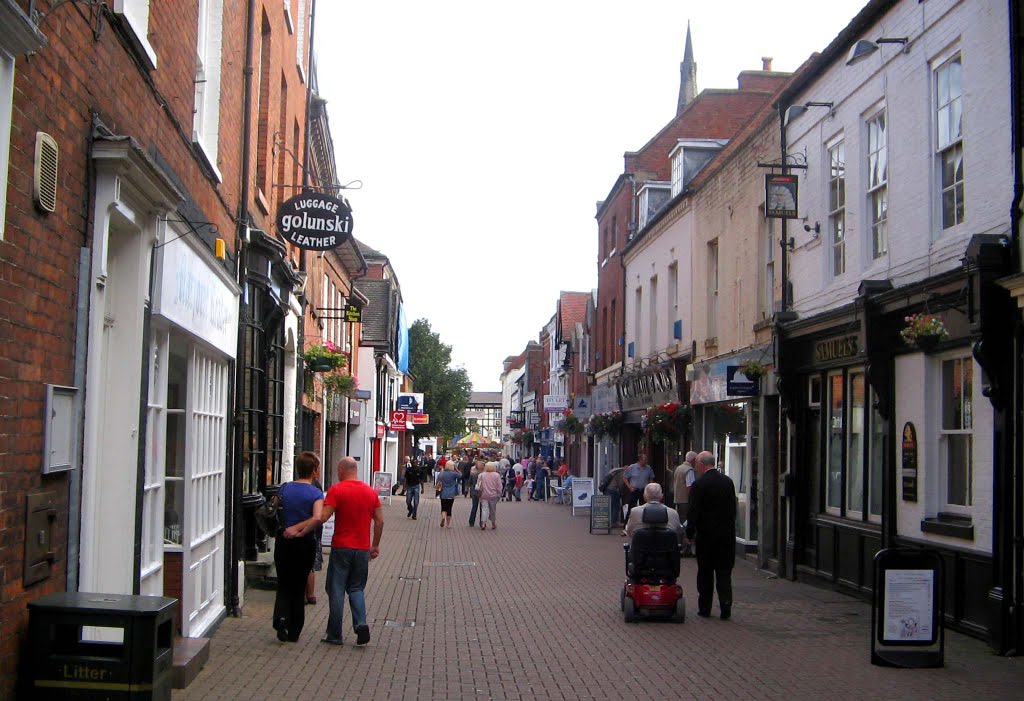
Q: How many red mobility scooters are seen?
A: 1